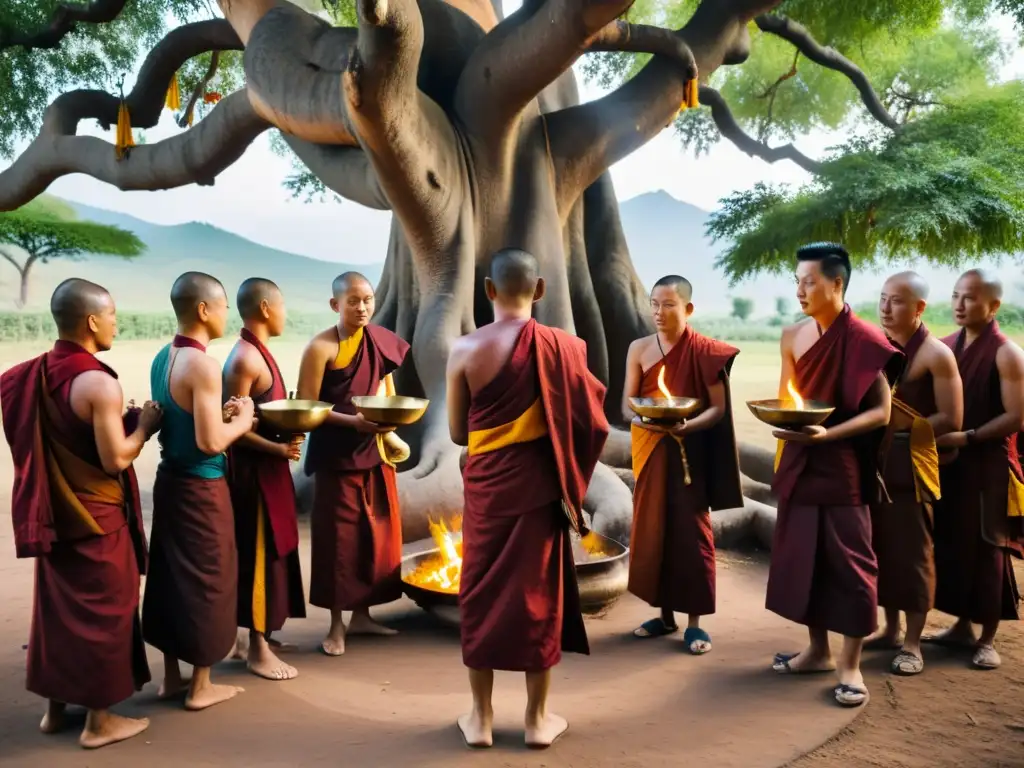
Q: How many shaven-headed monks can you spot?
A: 8